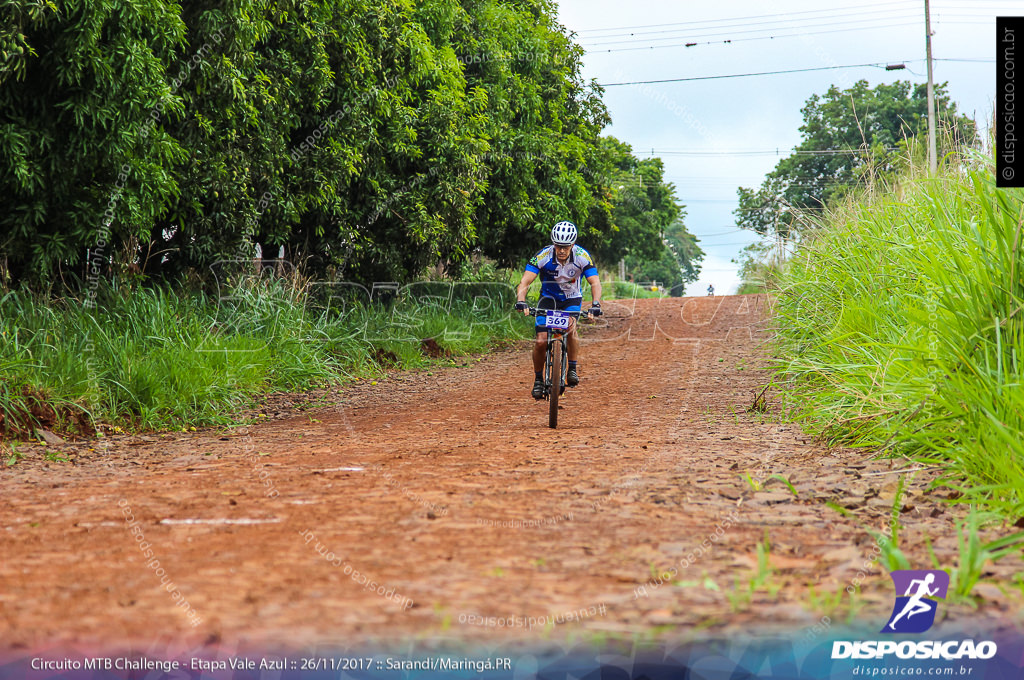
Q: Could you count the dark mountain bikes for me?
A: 1